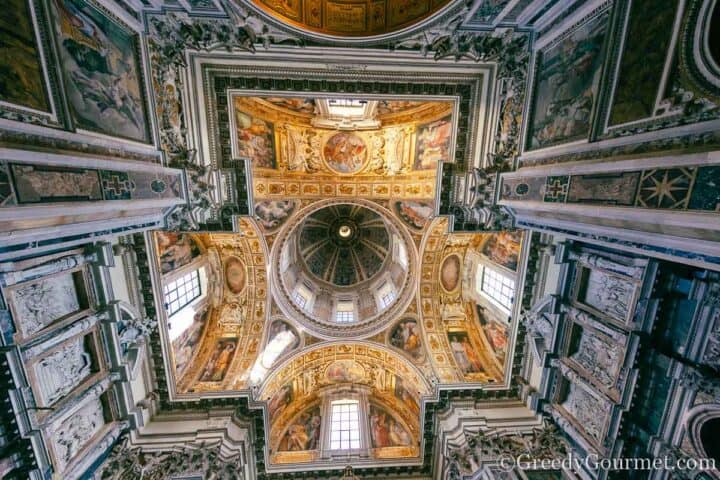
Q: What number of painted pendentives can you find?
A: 4